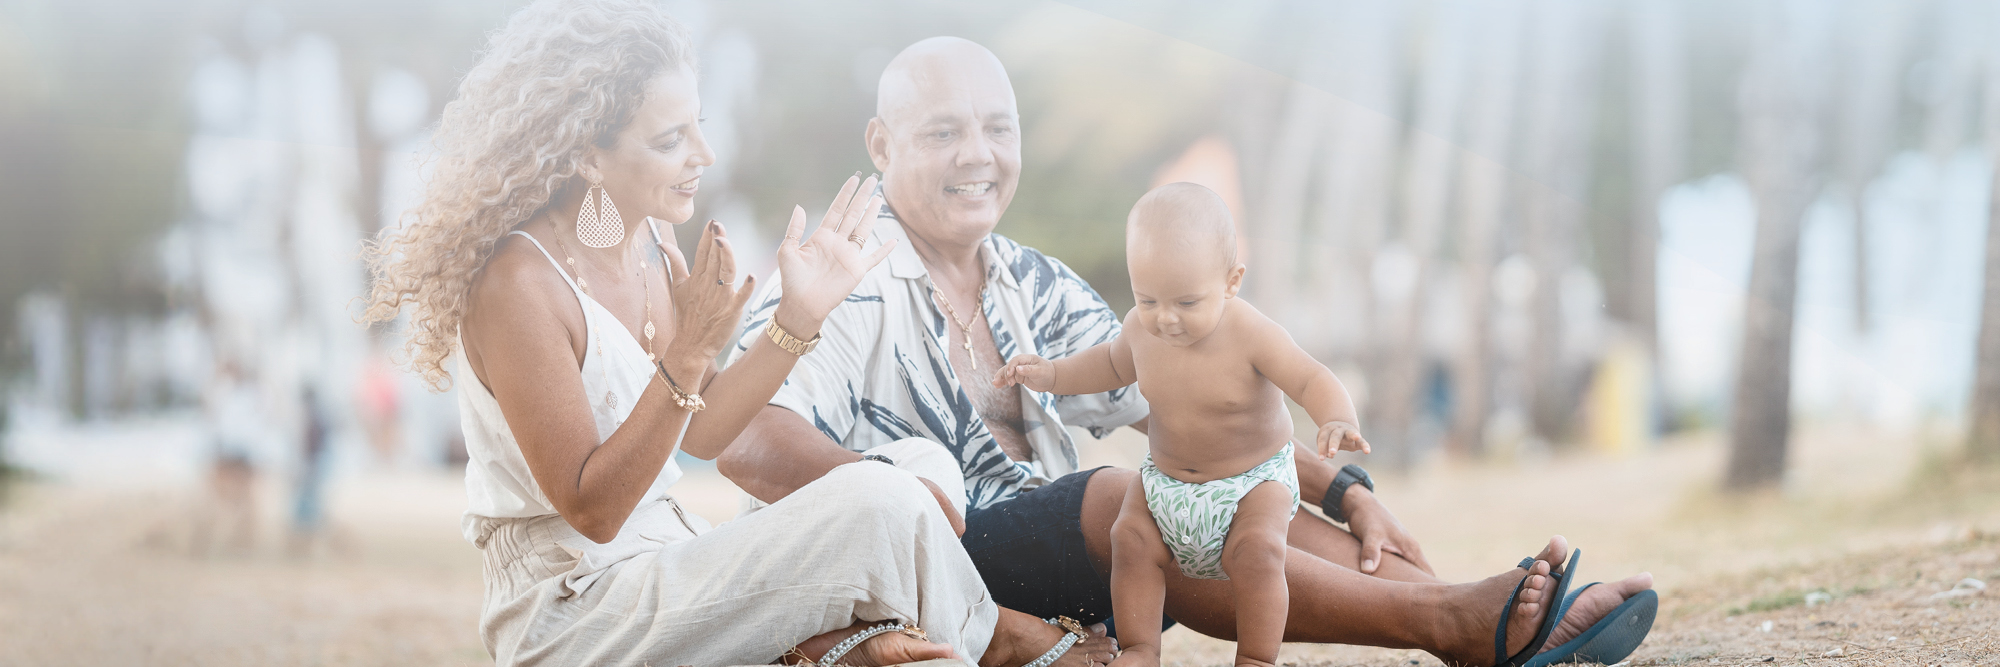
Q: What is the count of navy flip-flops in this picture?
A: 2